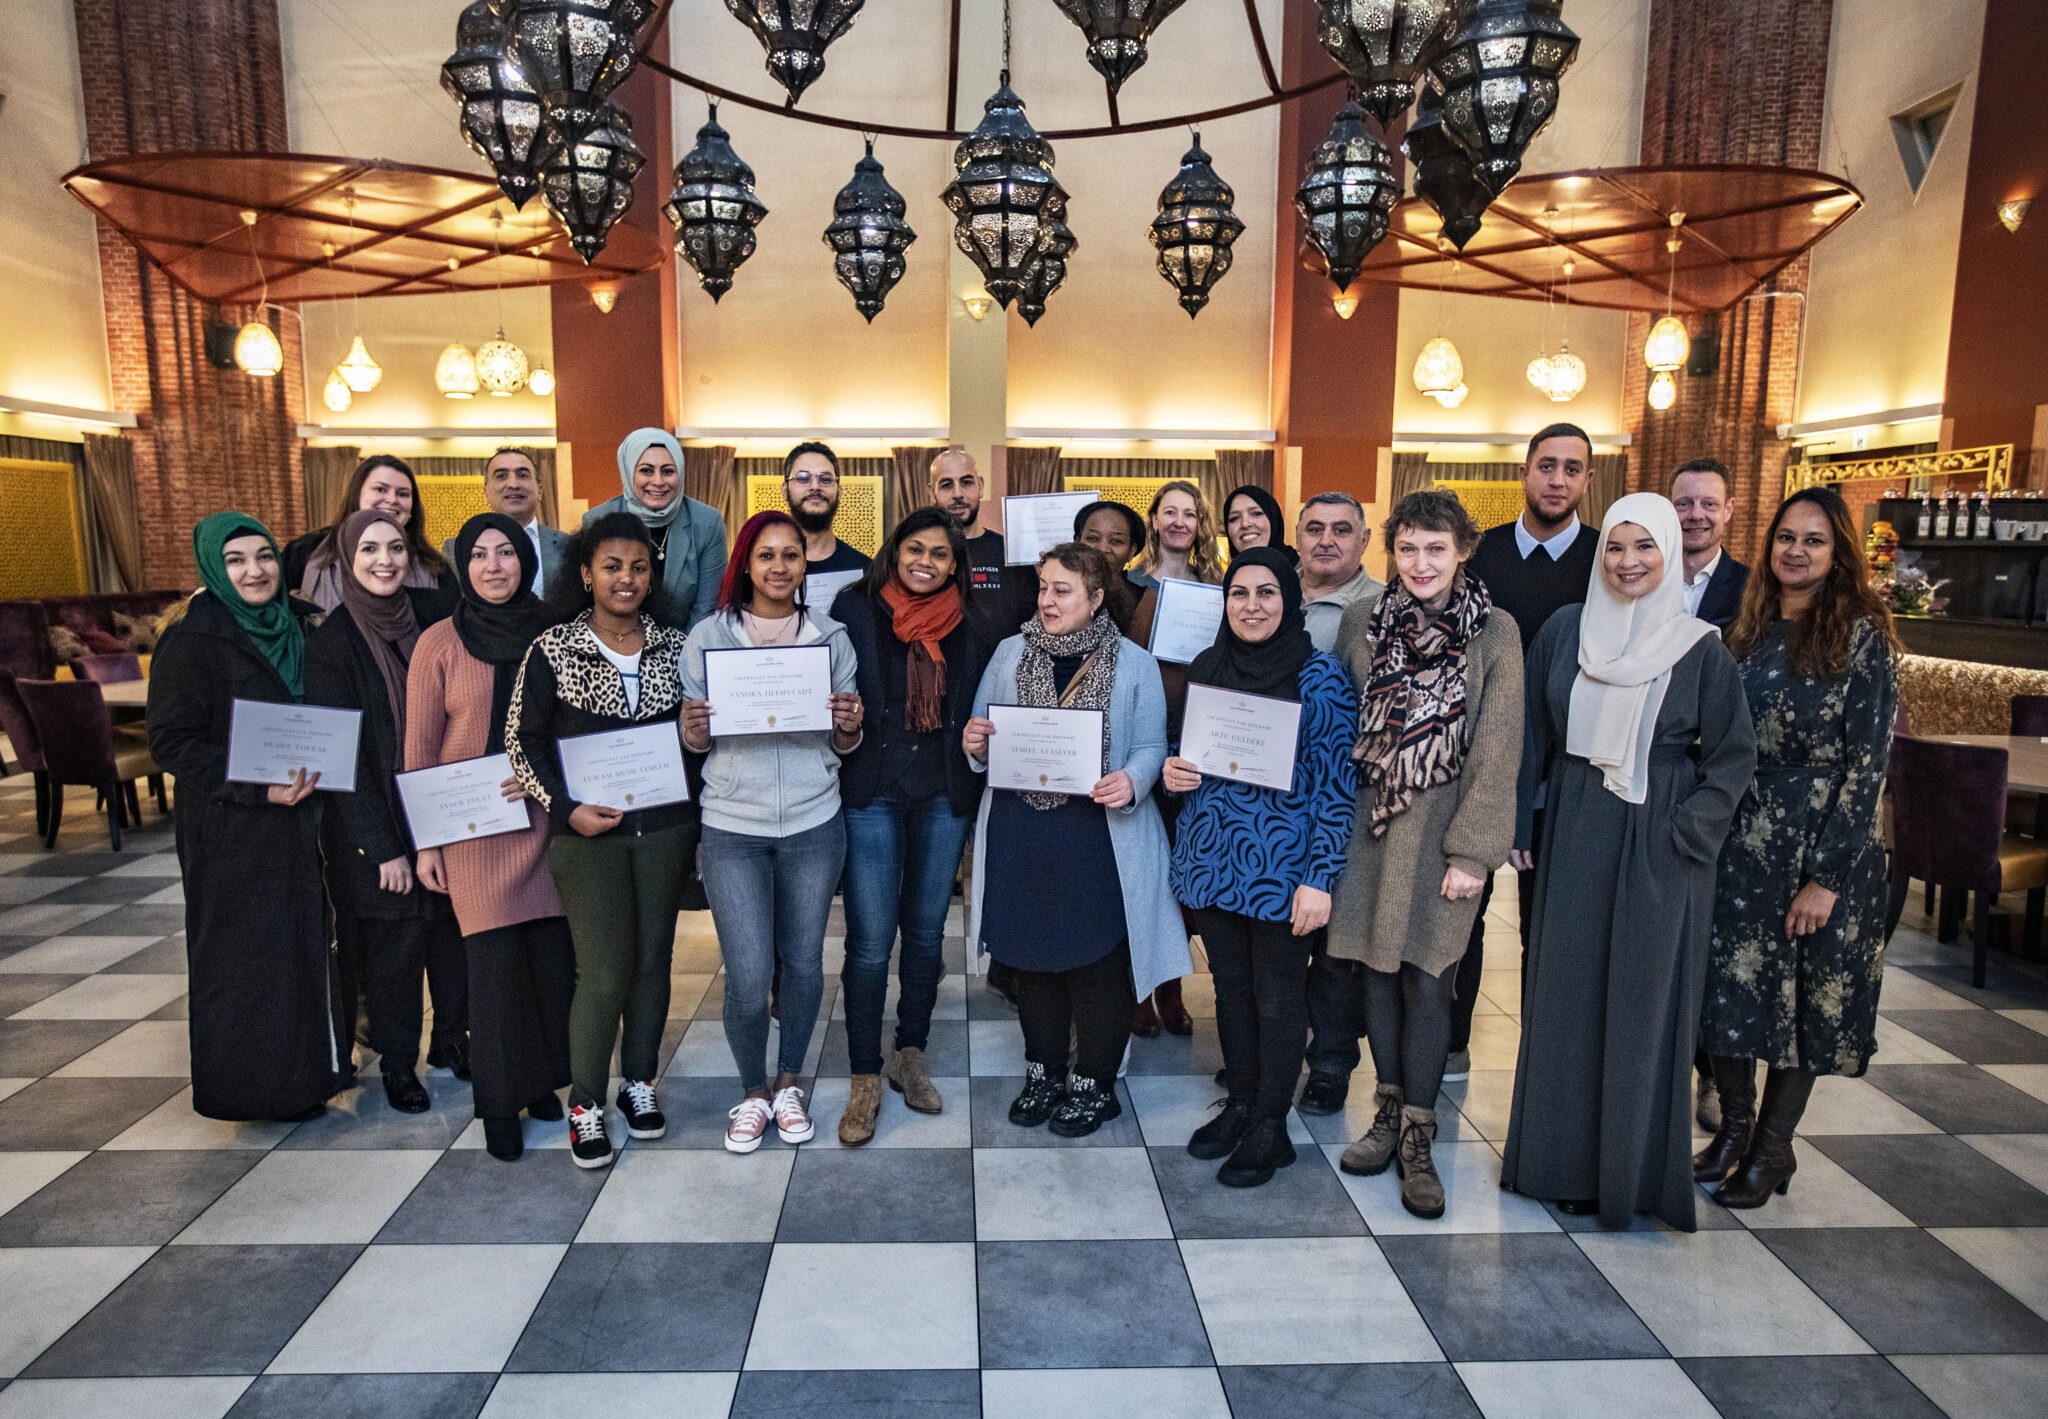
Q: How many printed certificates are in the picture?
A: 9